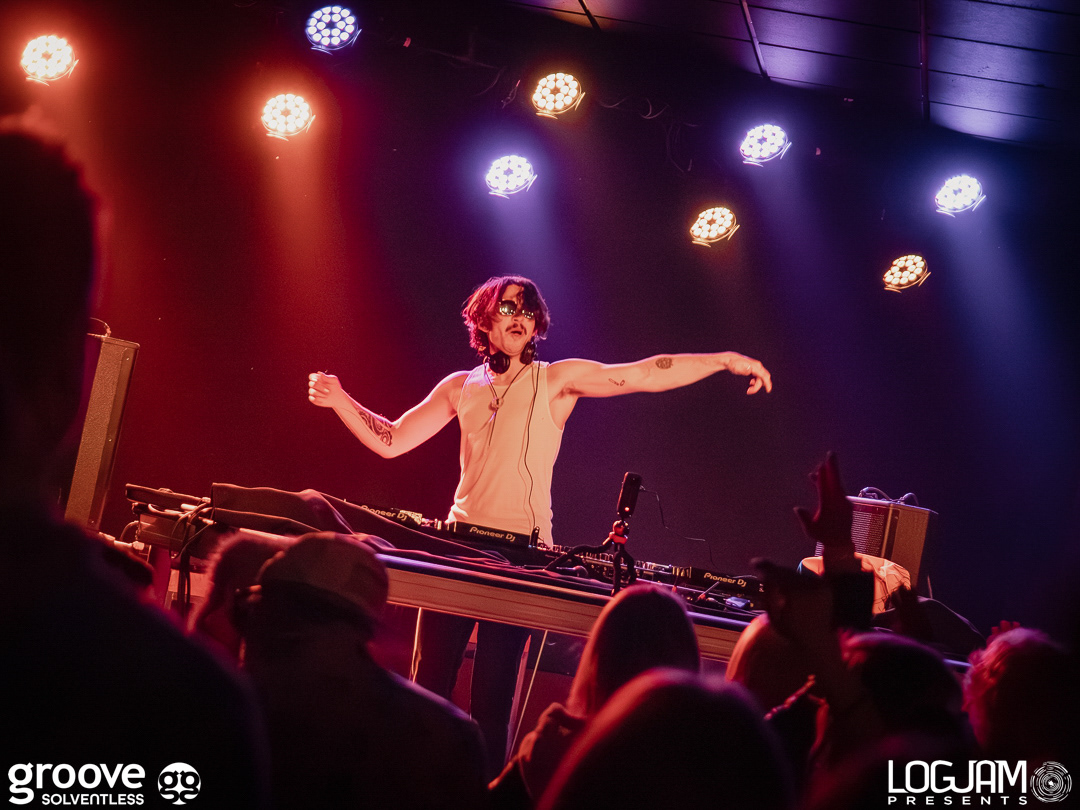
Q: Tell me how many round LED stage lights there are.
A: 9